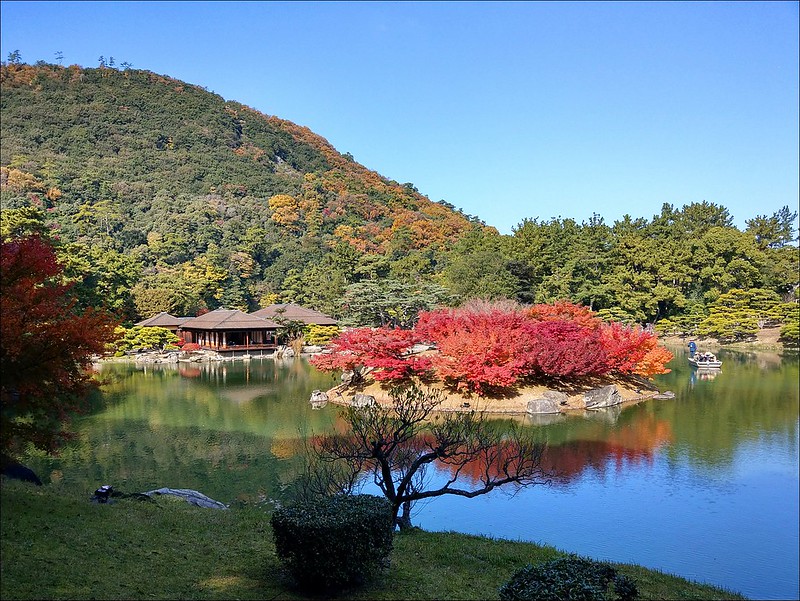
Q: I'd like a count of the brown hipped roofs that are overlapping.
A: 3